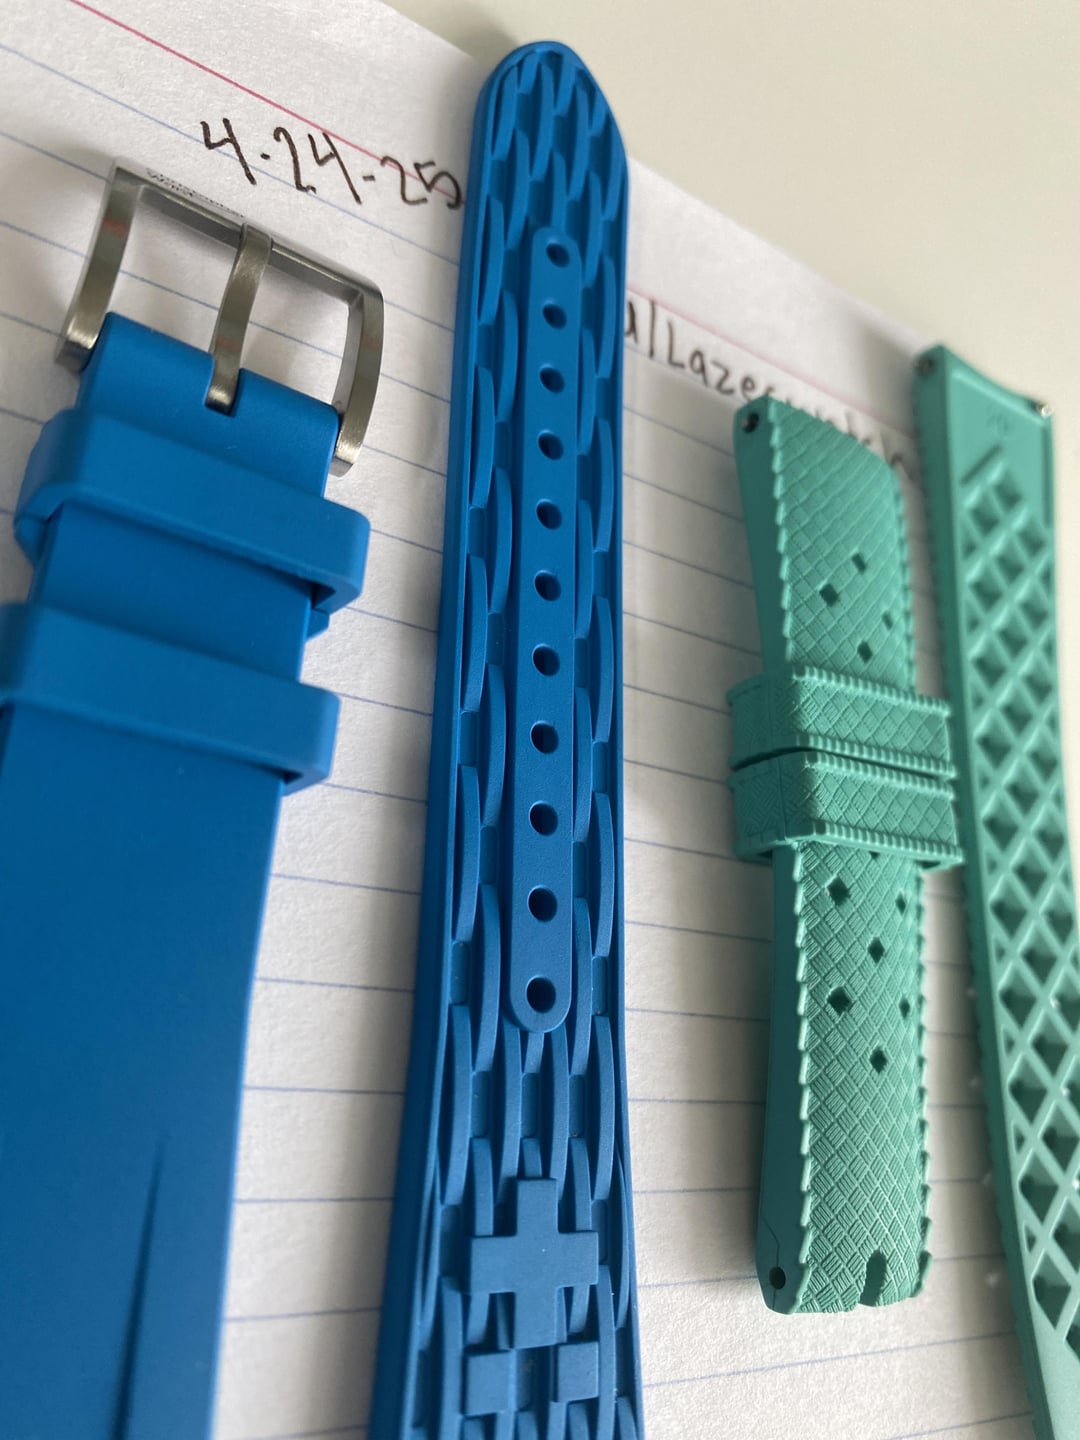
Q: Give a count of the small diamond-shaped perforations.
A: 11